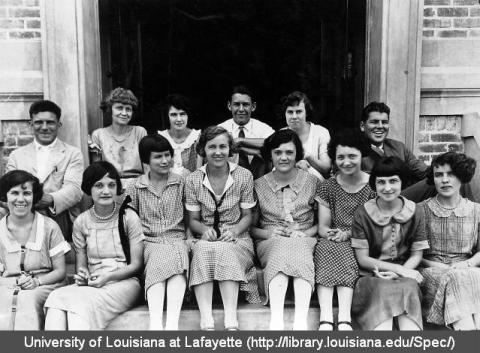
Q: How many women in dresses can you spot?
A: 11